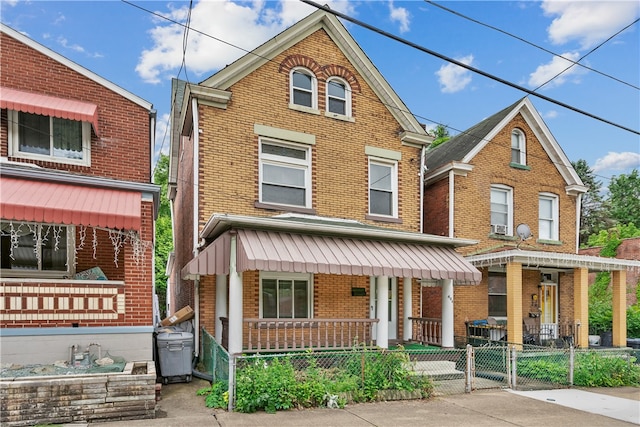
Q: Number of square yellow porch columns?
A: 3